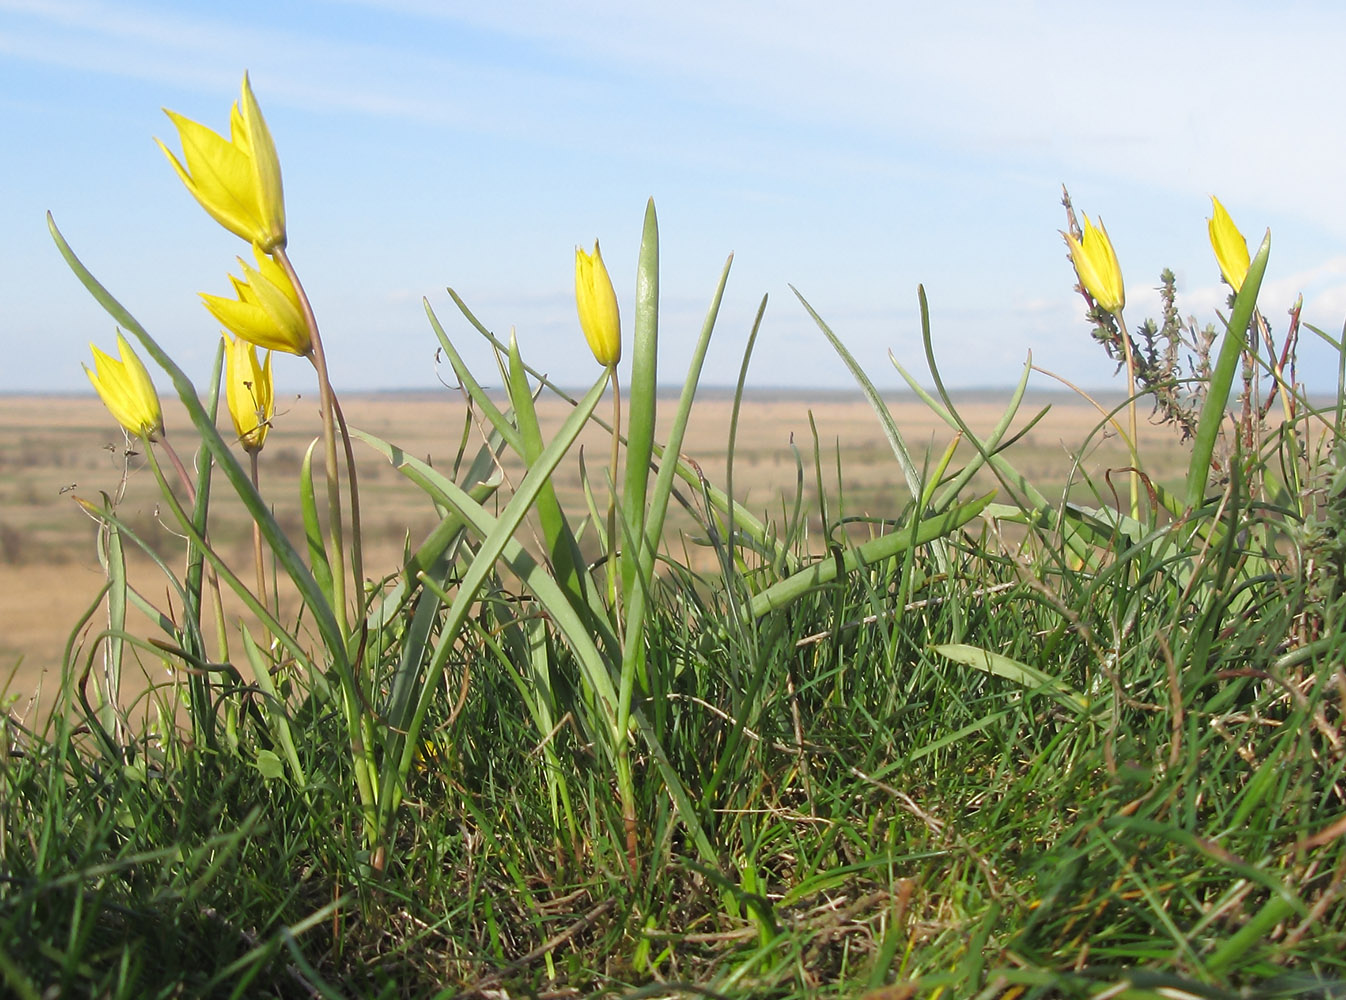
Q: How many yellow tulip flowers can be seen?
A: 7